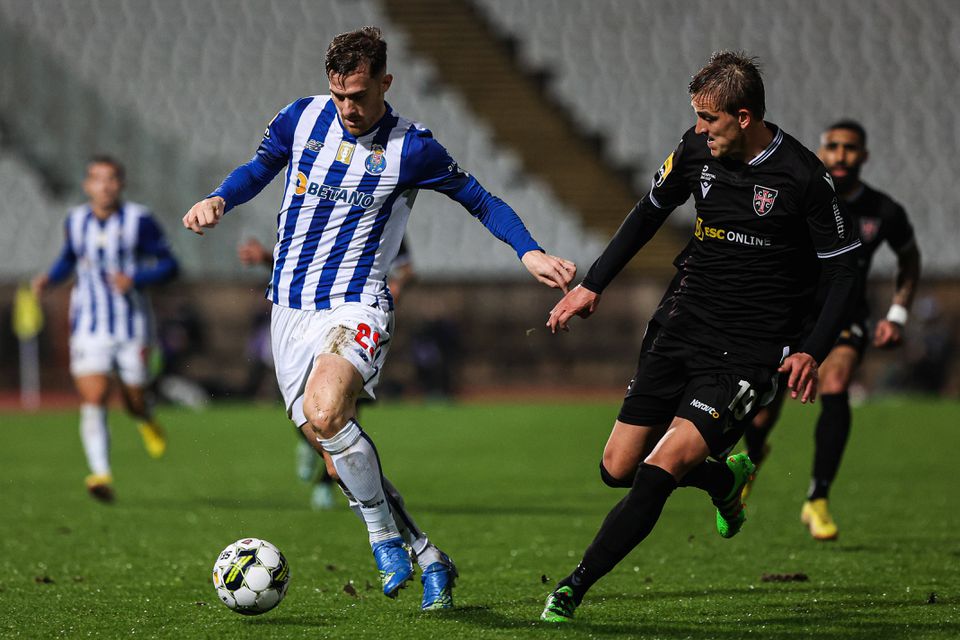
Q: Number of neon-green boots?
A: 2